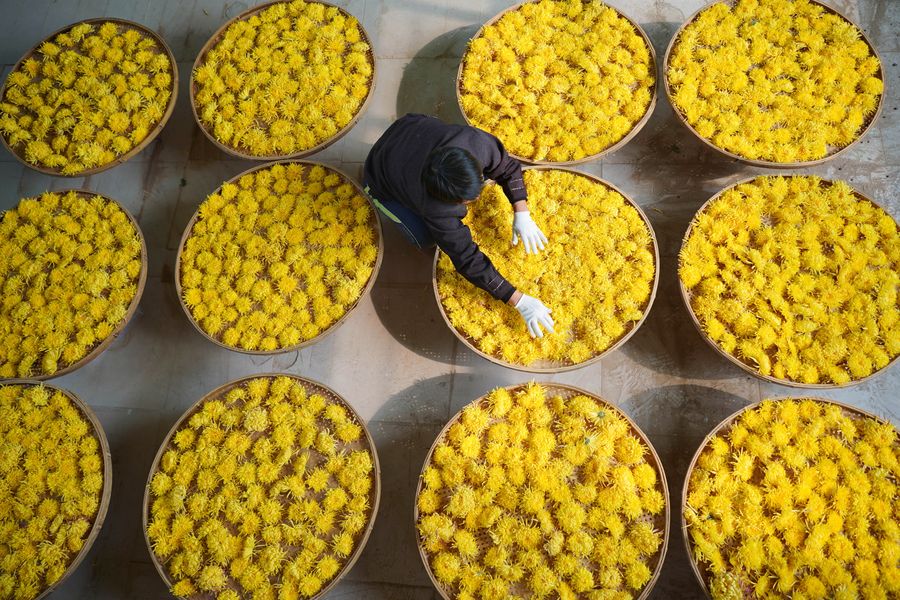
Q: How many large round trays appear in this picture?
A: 12